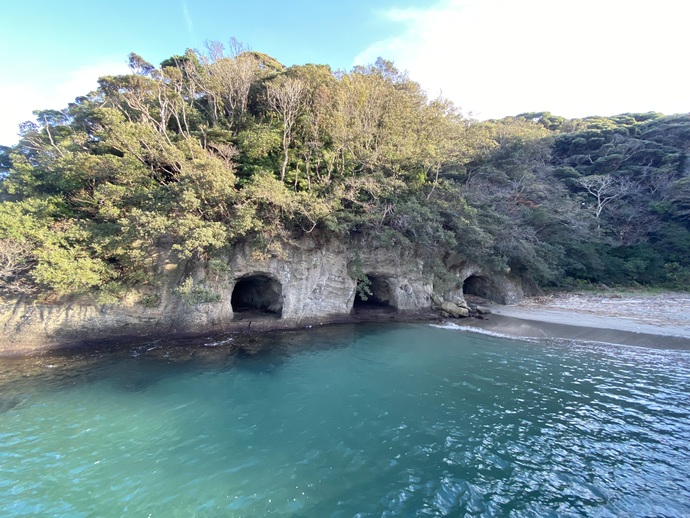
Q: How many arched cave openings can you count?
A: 3